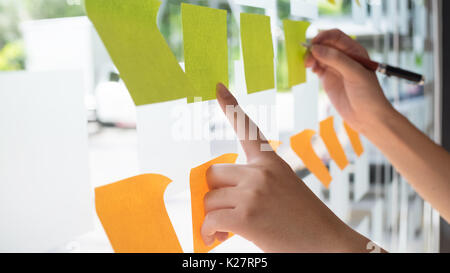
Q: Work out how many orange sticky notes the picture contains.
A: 6